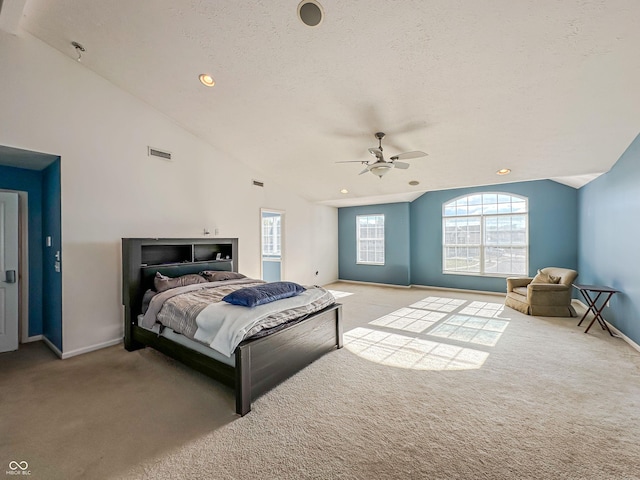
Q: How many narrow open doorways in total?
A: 1